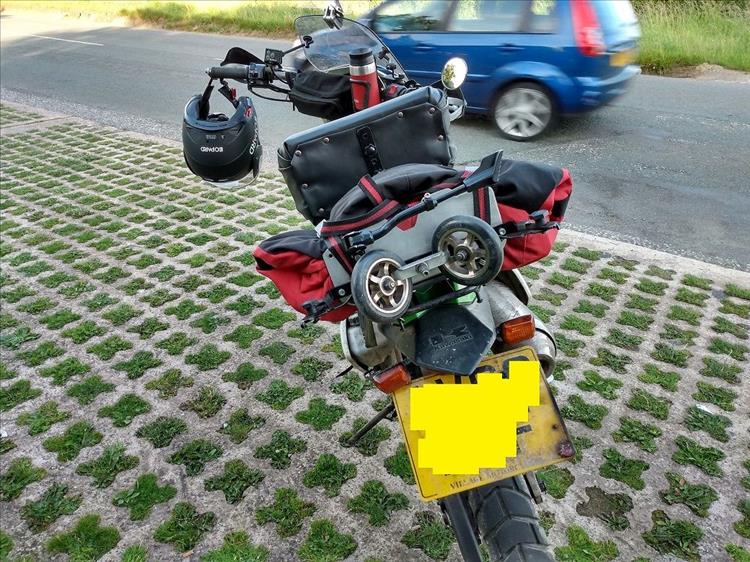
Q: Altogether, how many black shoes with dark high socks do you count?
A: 0